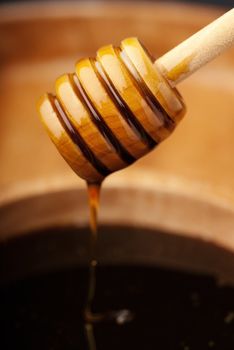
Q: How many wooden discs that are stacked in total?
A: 5